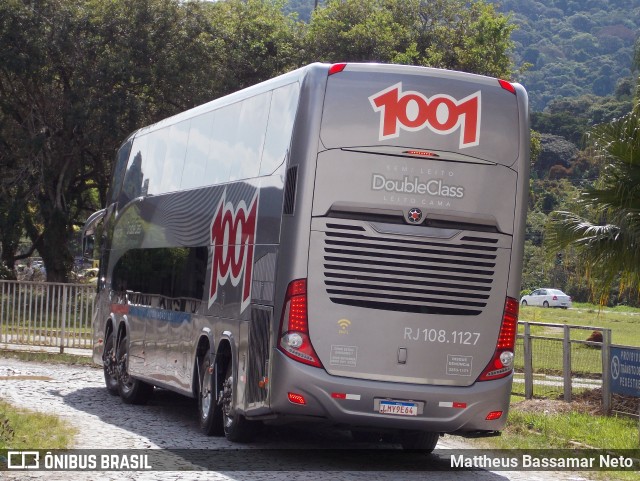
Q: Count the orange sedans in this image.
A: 0